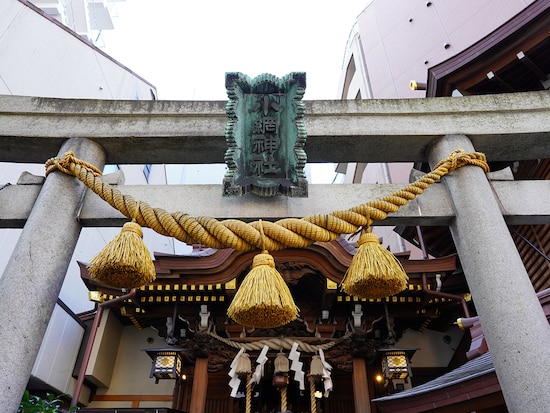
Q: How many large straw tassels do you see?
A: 3